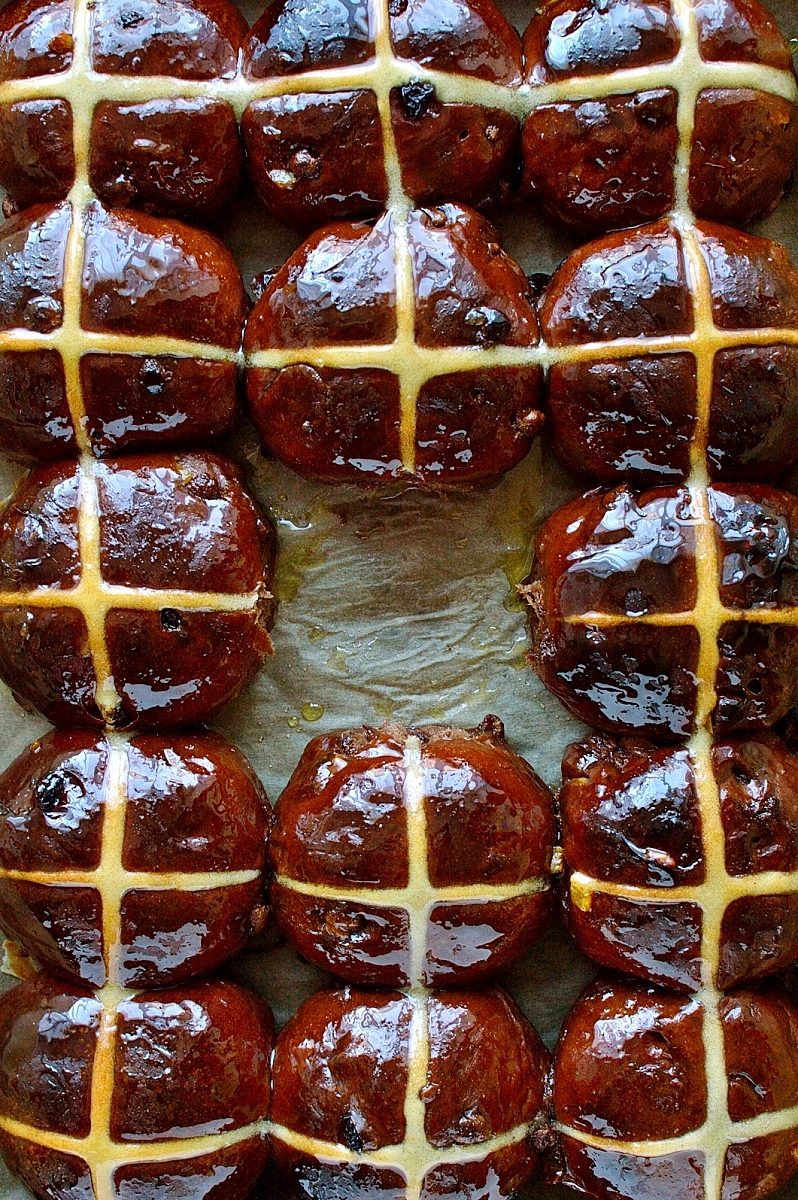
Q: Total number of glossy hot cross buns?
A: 14